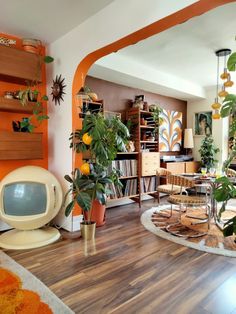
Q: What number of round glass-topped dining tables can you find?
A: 1